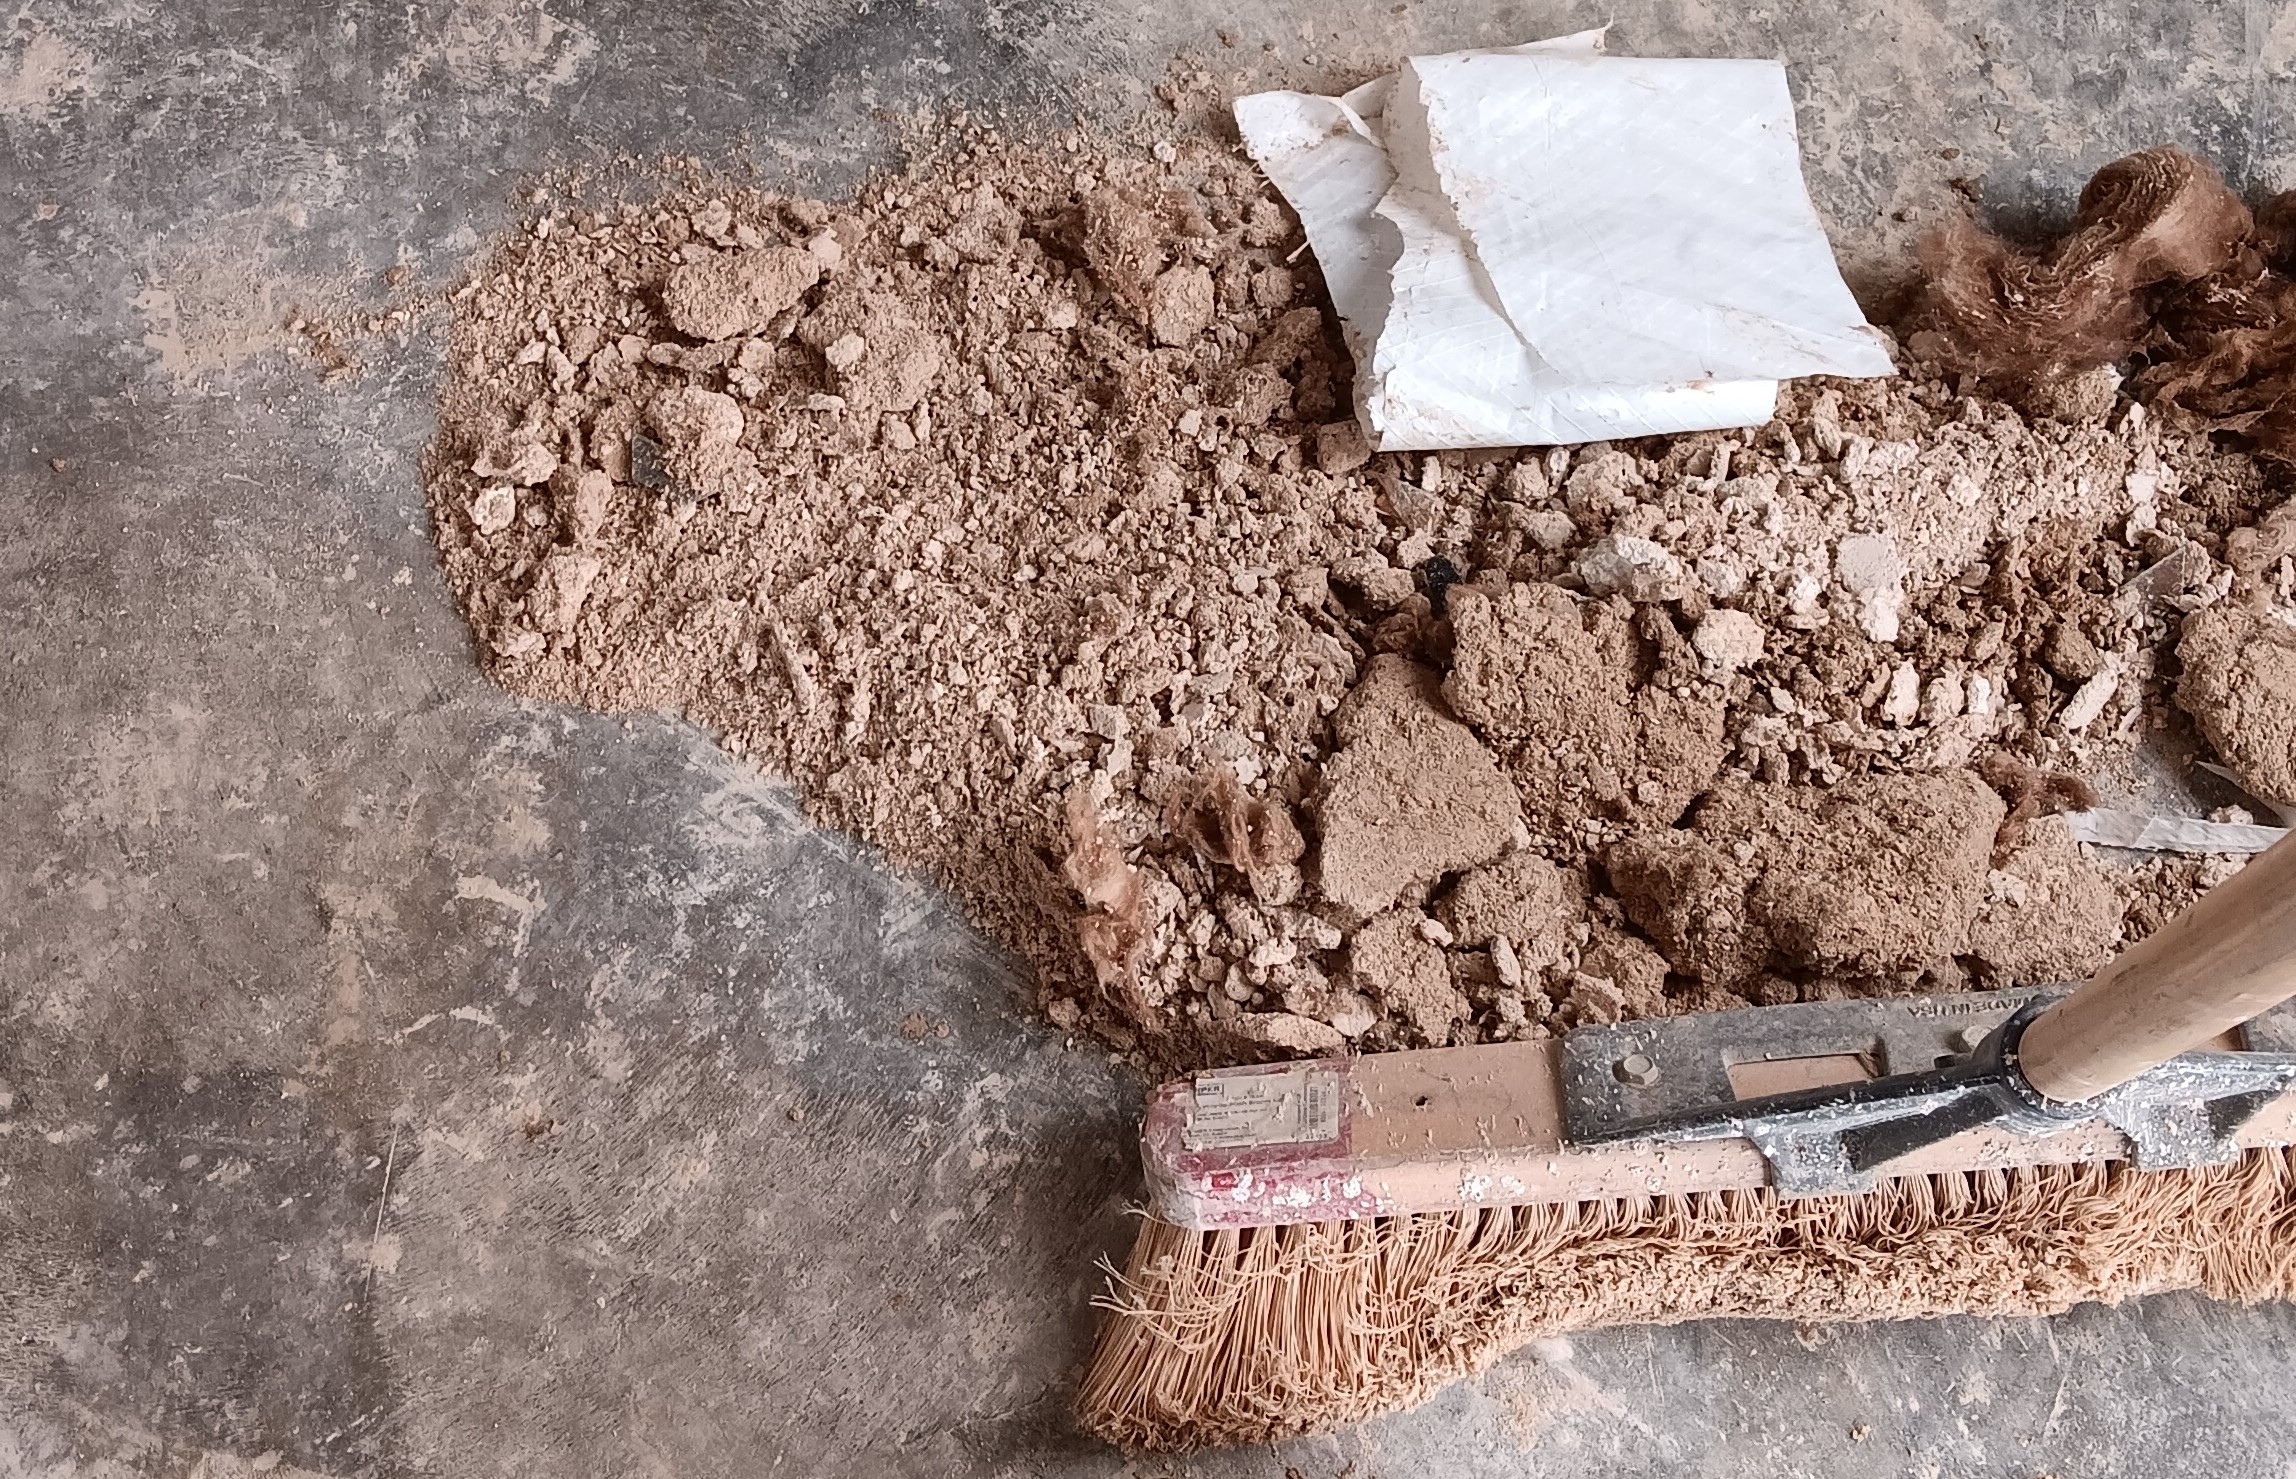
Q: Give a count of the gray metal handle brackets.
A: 1